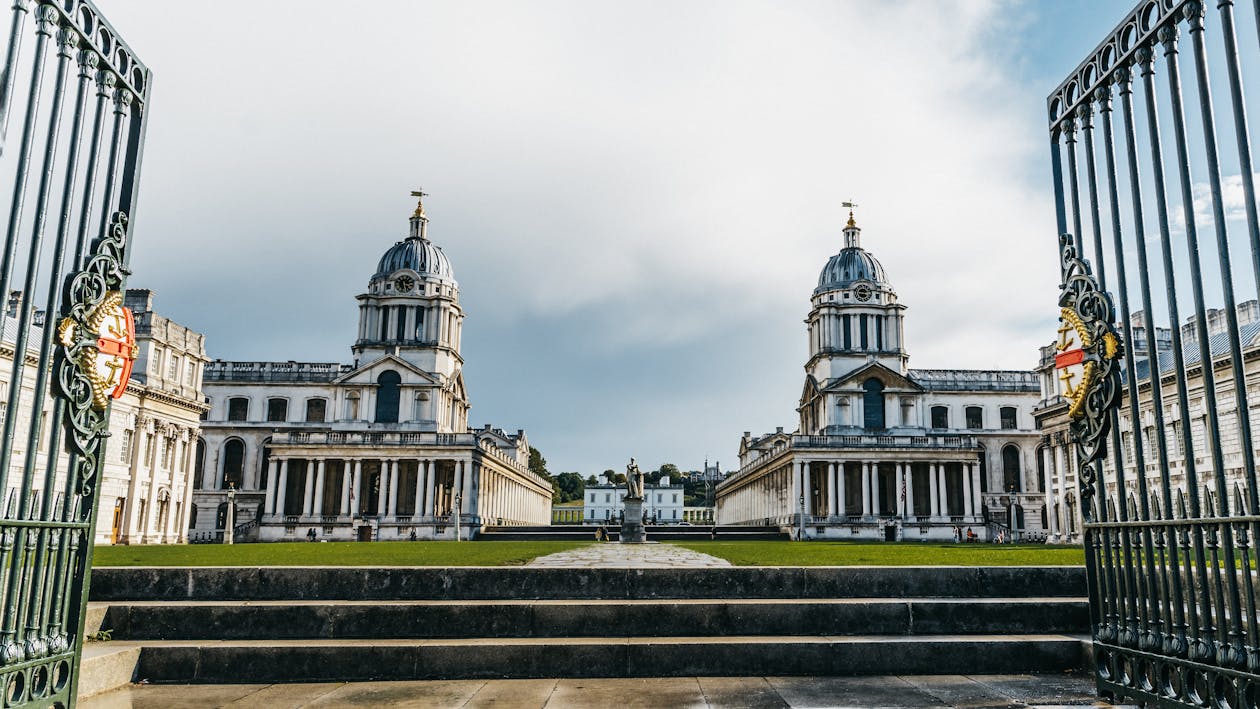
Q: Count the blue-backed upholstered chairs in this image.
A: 0